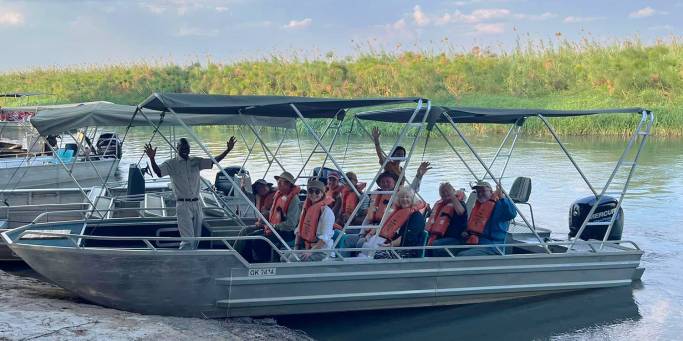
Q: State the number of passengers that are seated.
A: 9